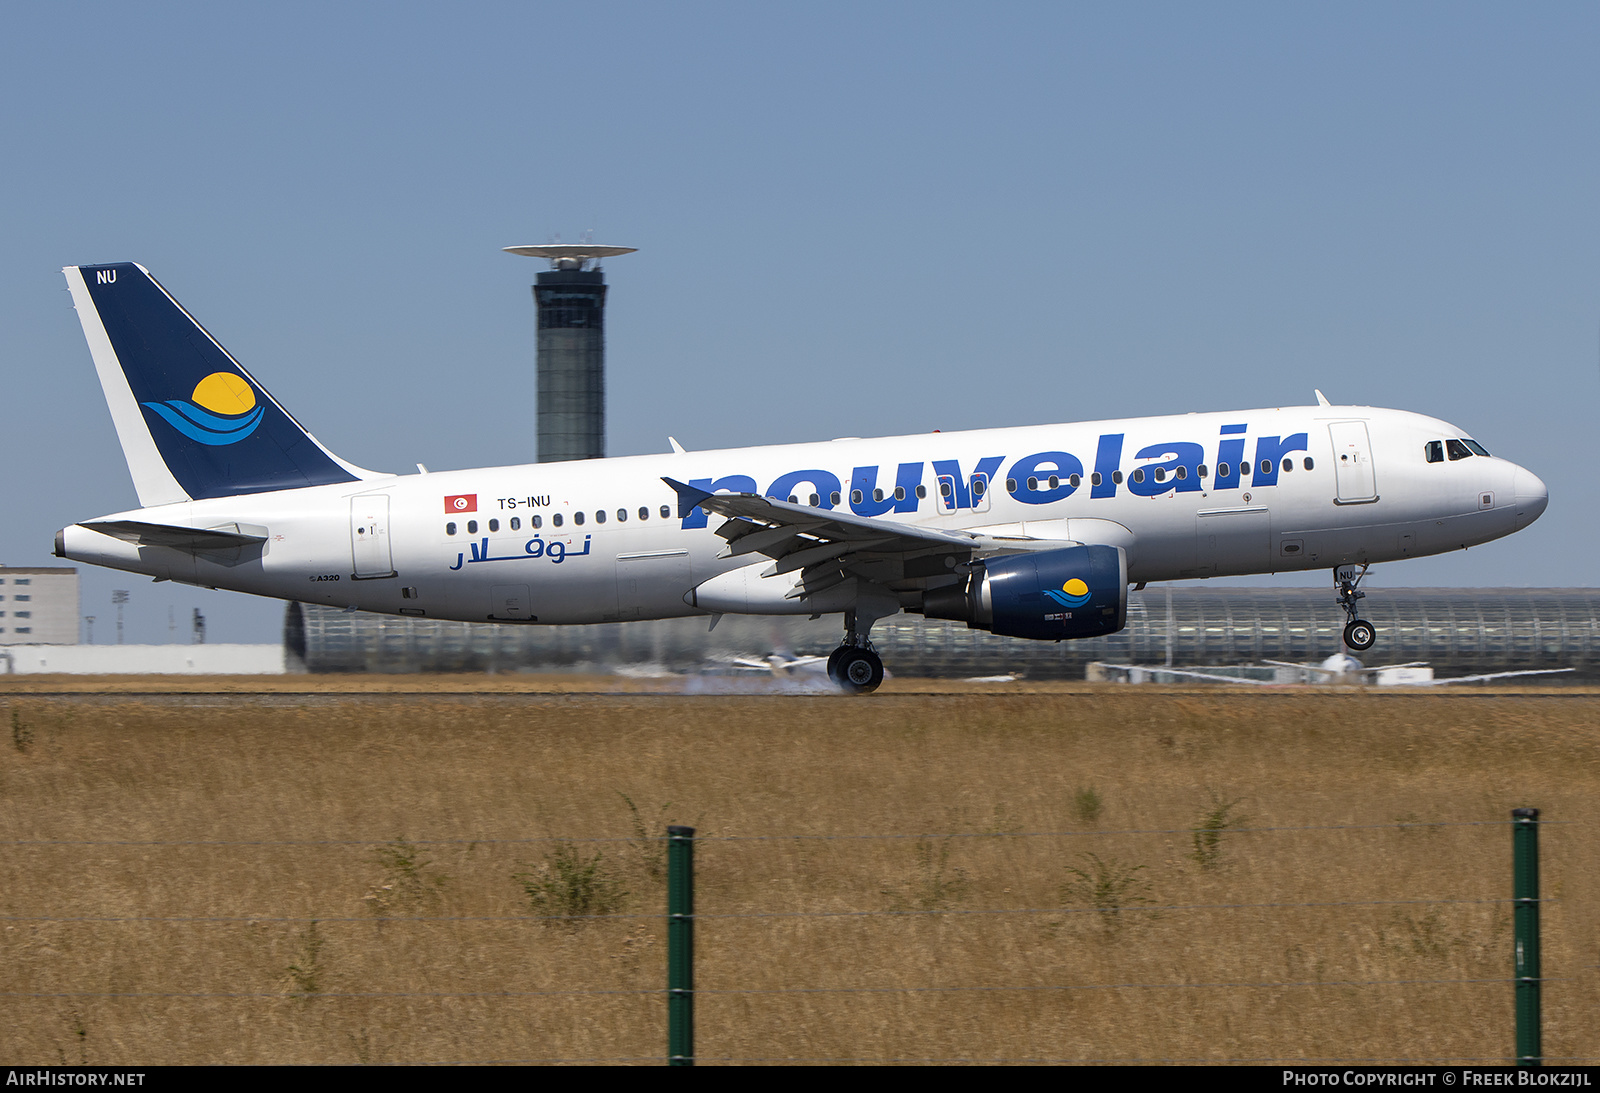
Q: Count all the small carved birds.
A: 0